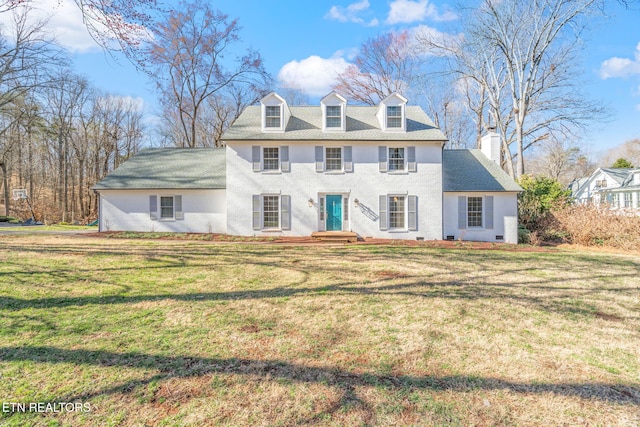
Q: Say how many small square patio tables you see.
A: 0